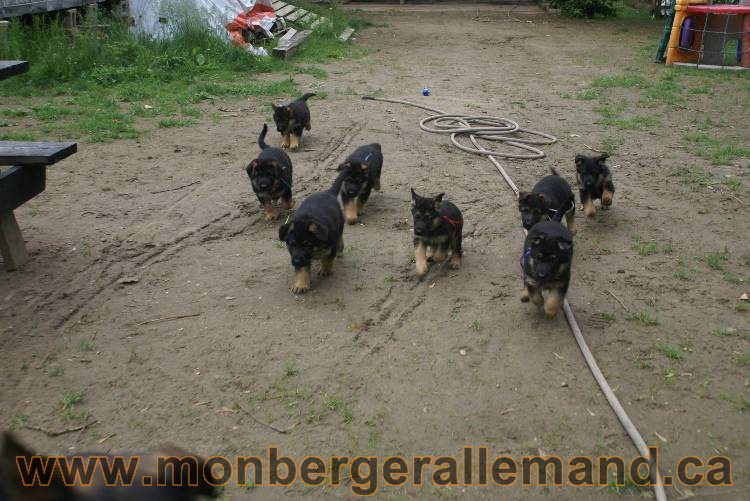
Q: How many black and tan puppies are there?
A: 8